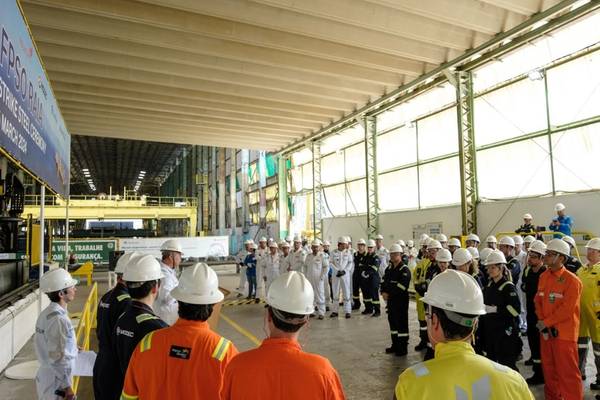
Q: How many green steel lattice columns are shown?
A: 3